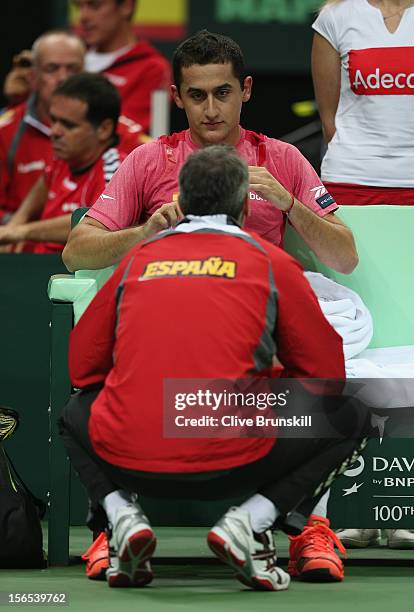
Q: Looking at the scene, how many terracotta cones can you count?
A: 0